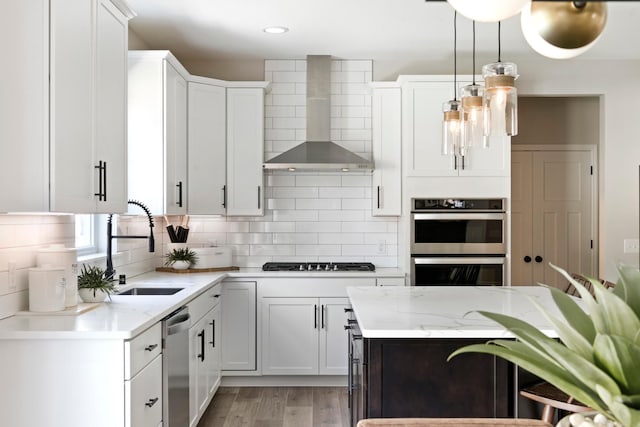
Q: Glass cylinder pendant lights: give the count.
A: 3